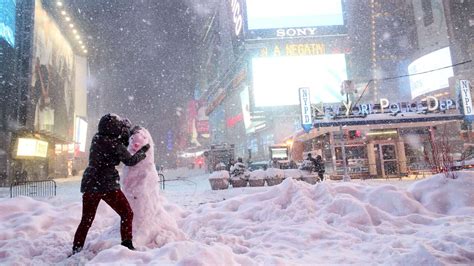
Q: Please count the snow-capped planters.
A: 6